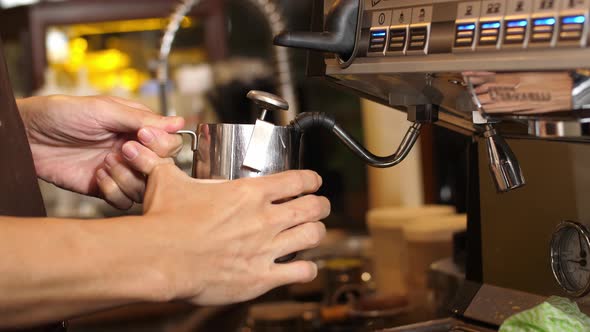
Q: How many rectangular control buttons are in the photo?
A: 8